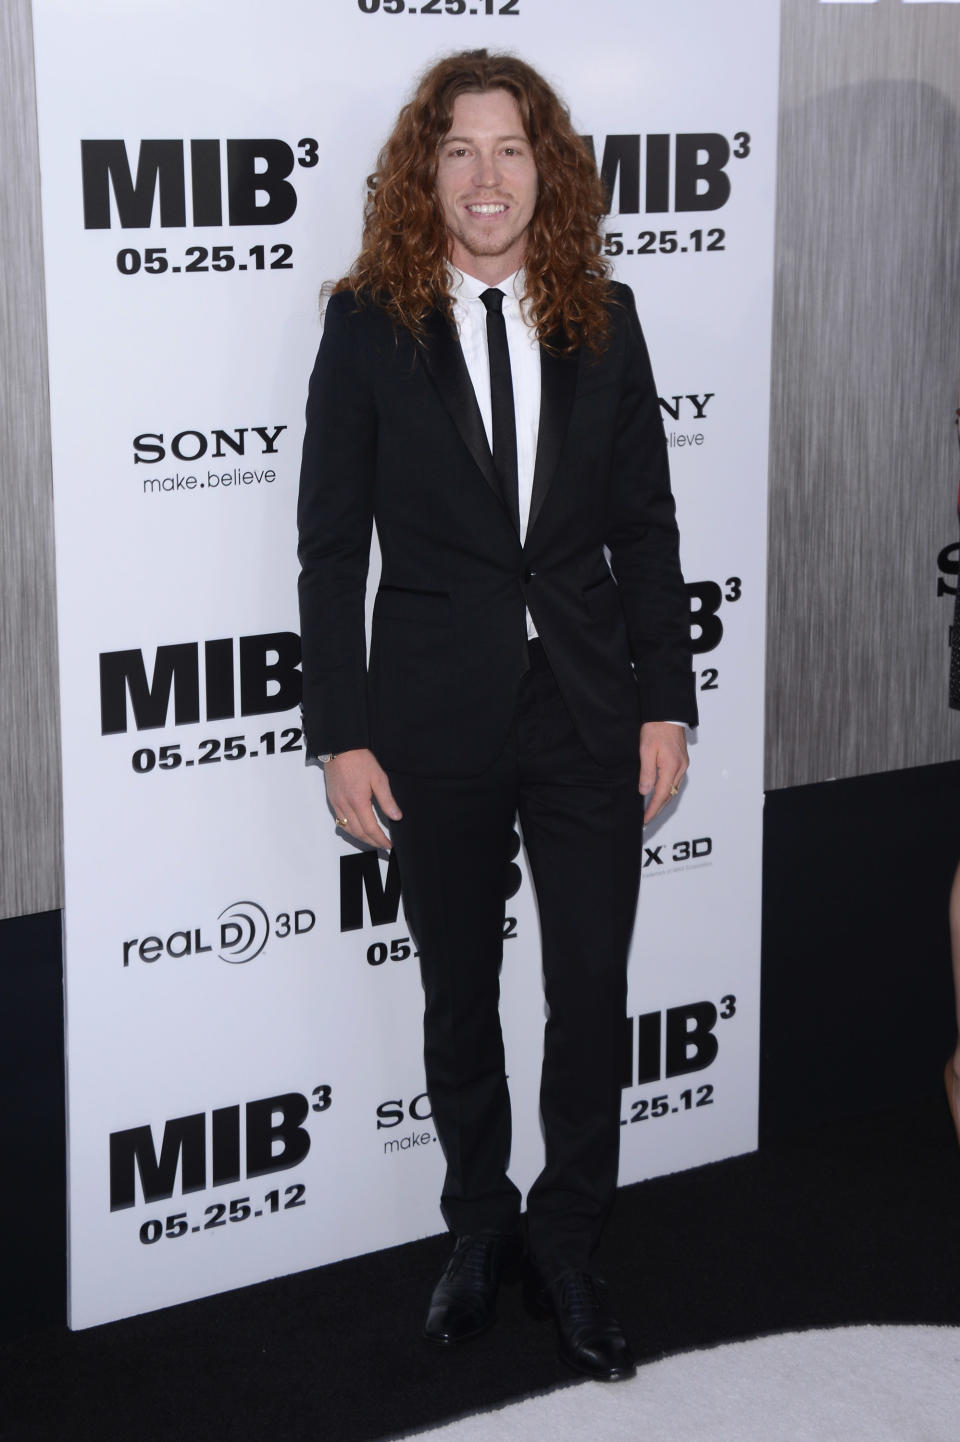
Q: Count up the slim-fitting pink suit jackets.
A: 0